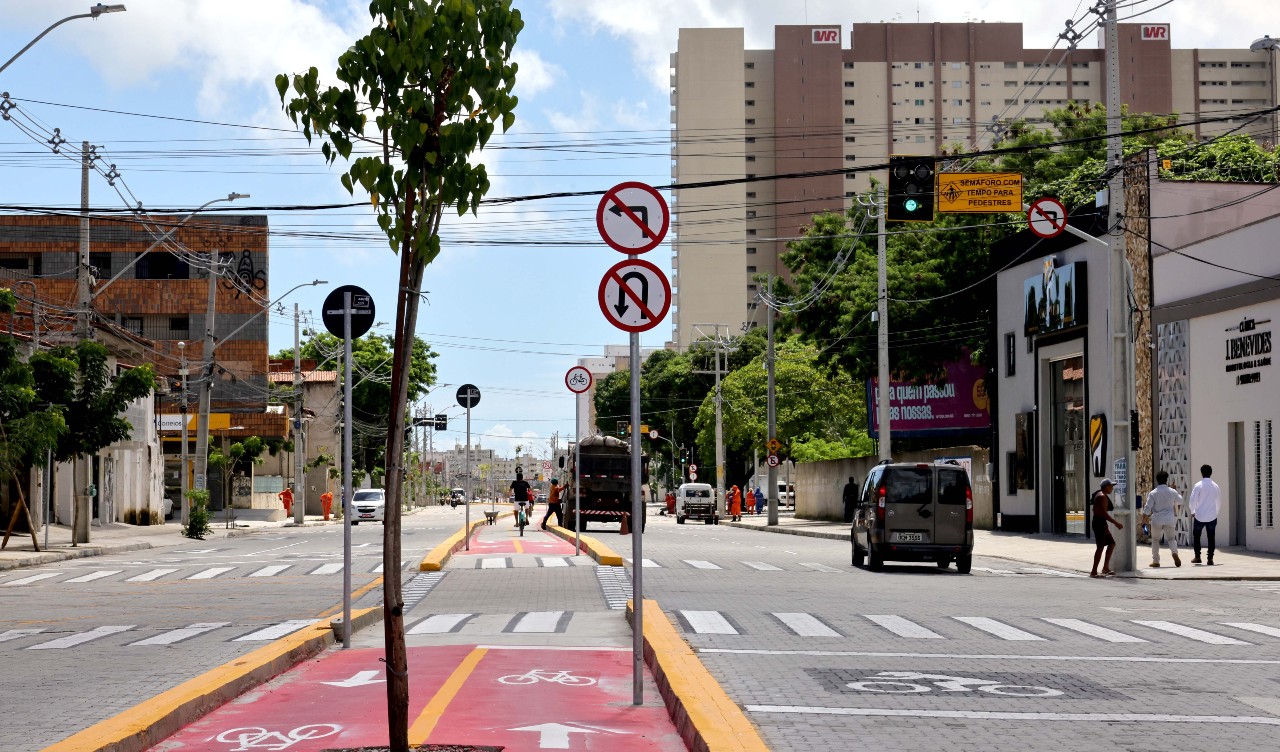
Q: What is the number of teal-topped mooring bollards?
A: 0